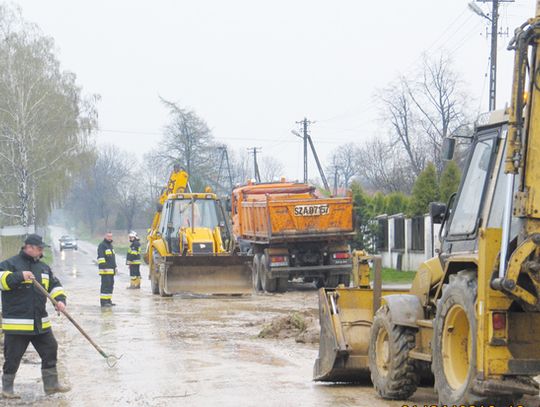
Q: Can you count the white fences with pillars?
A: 1